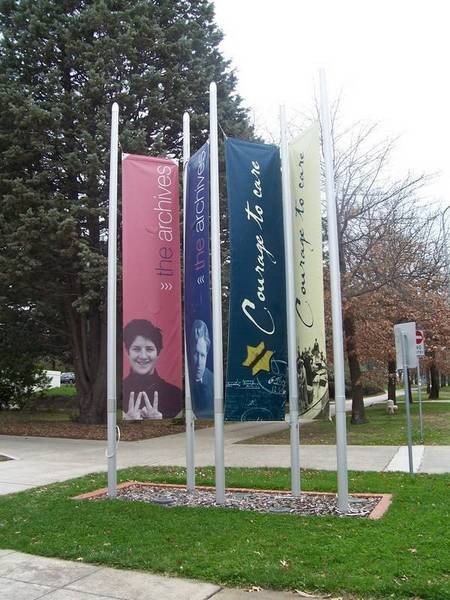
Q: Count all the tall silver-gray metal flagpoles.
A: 5